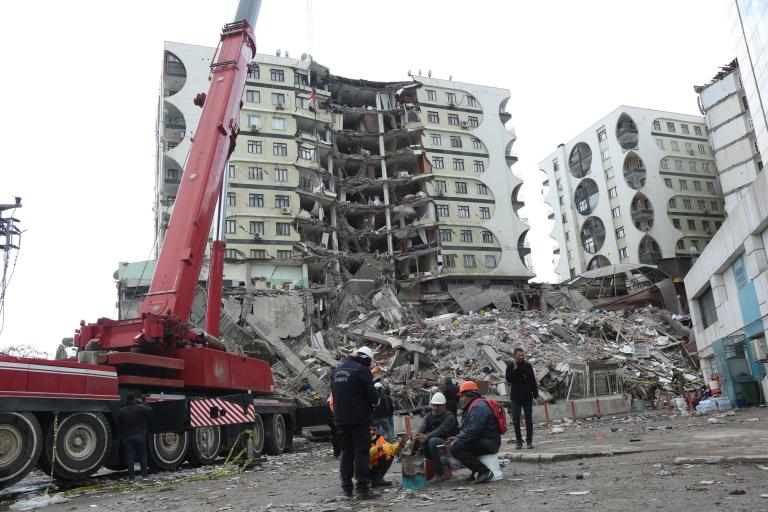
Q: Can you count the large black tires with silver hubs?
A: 6